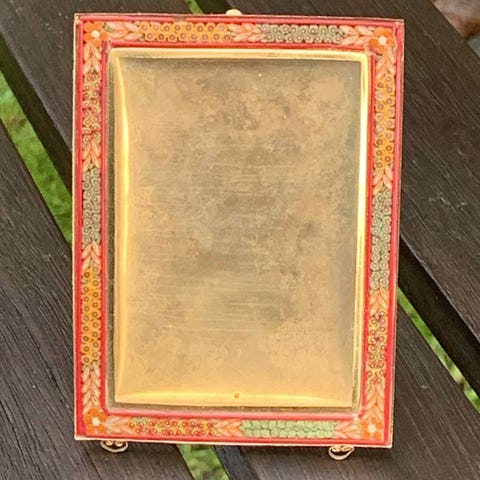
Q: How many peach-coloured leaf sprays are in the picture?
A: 14